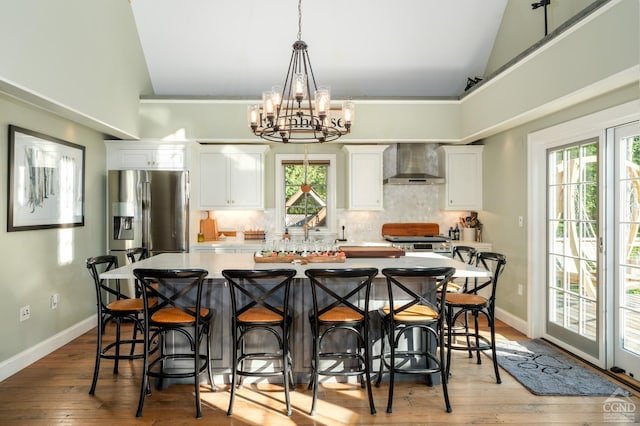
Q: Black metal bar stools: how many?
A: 8